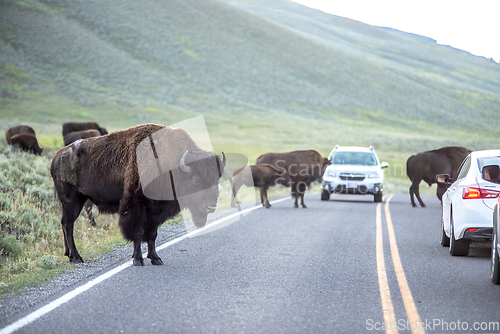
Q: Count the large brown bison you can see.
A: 8